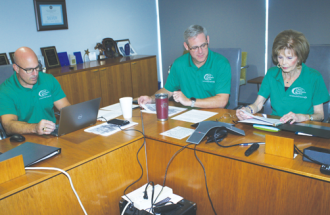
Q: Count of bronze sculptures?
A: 1